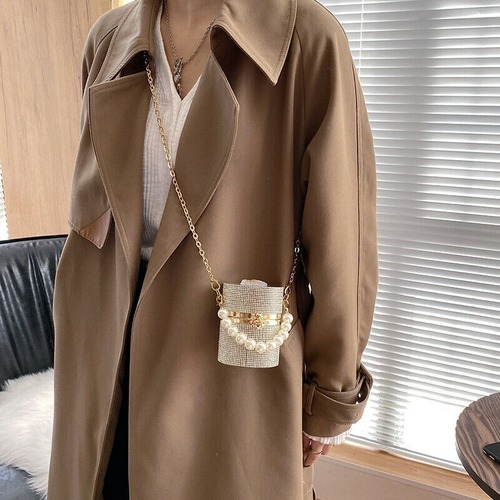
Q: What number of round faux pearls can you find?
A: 11